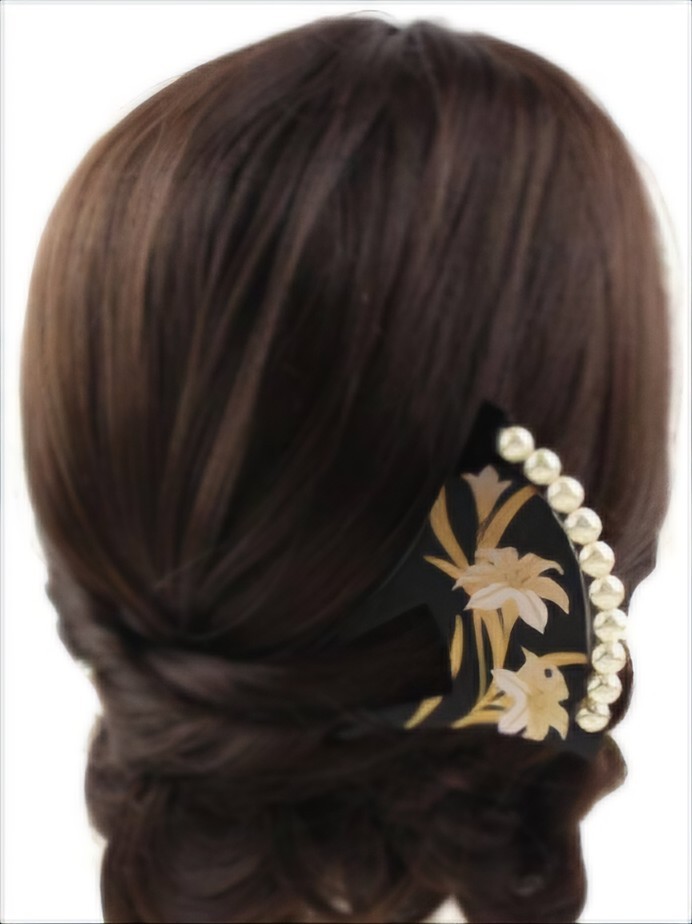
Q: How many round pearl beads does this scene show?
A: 10